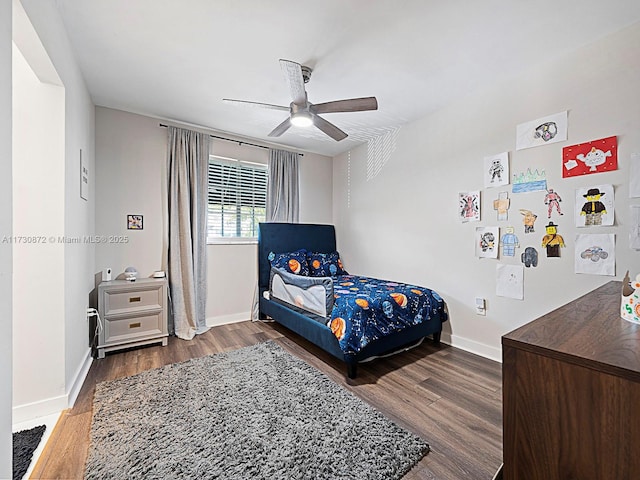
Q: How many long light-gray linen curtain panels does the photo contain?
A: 2